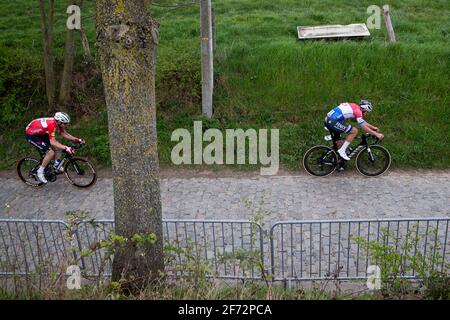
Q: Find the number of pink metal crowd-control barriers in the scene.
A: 0